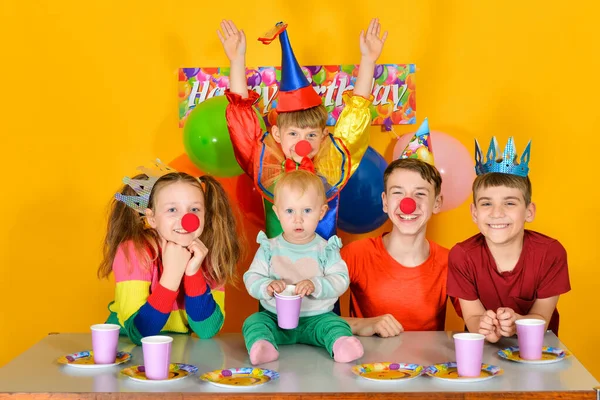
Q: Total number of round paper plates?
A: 6